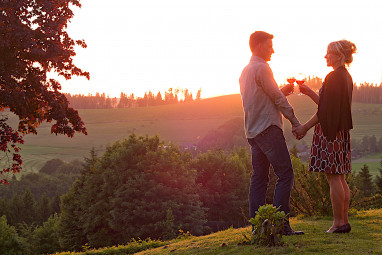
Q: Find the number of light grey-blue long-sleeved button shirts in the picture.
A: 1